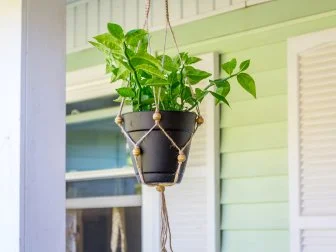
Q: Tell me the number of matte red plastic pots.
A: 0